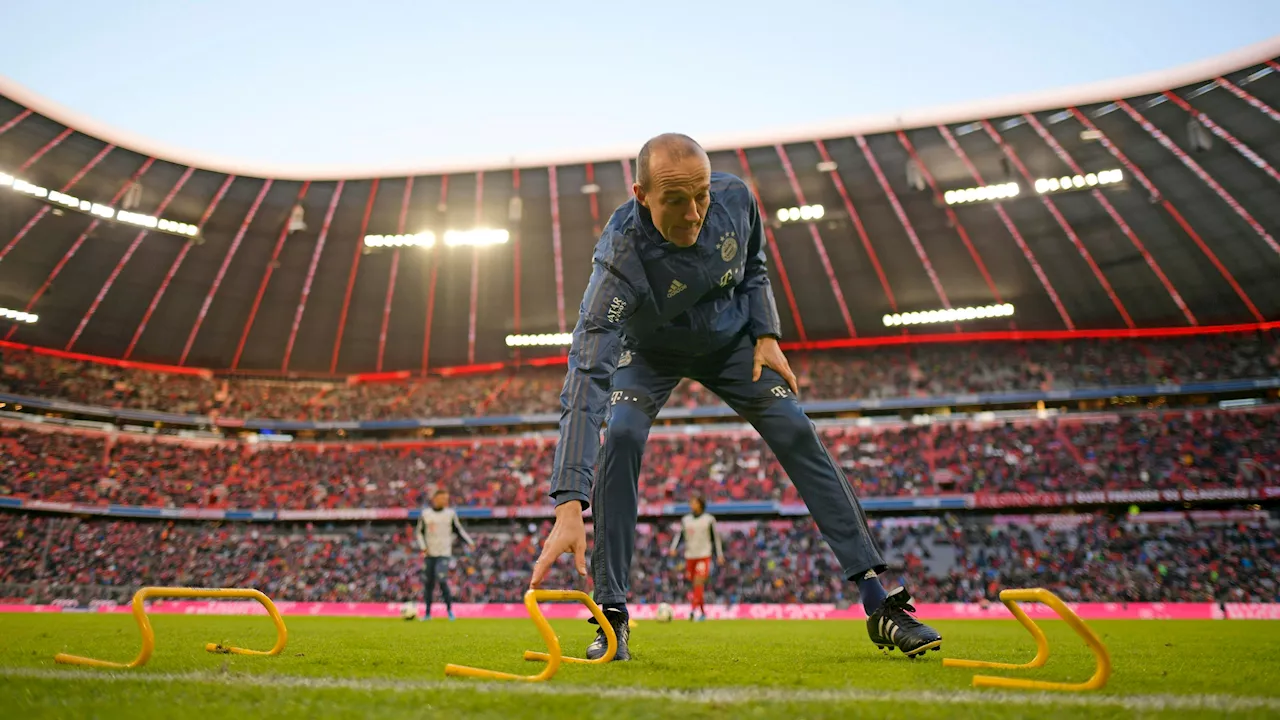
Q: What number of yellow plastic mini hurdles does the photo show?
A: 3